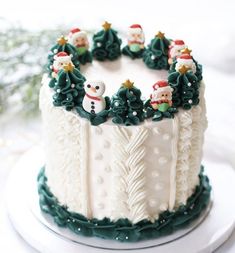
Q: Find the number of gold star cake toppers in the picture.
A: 7